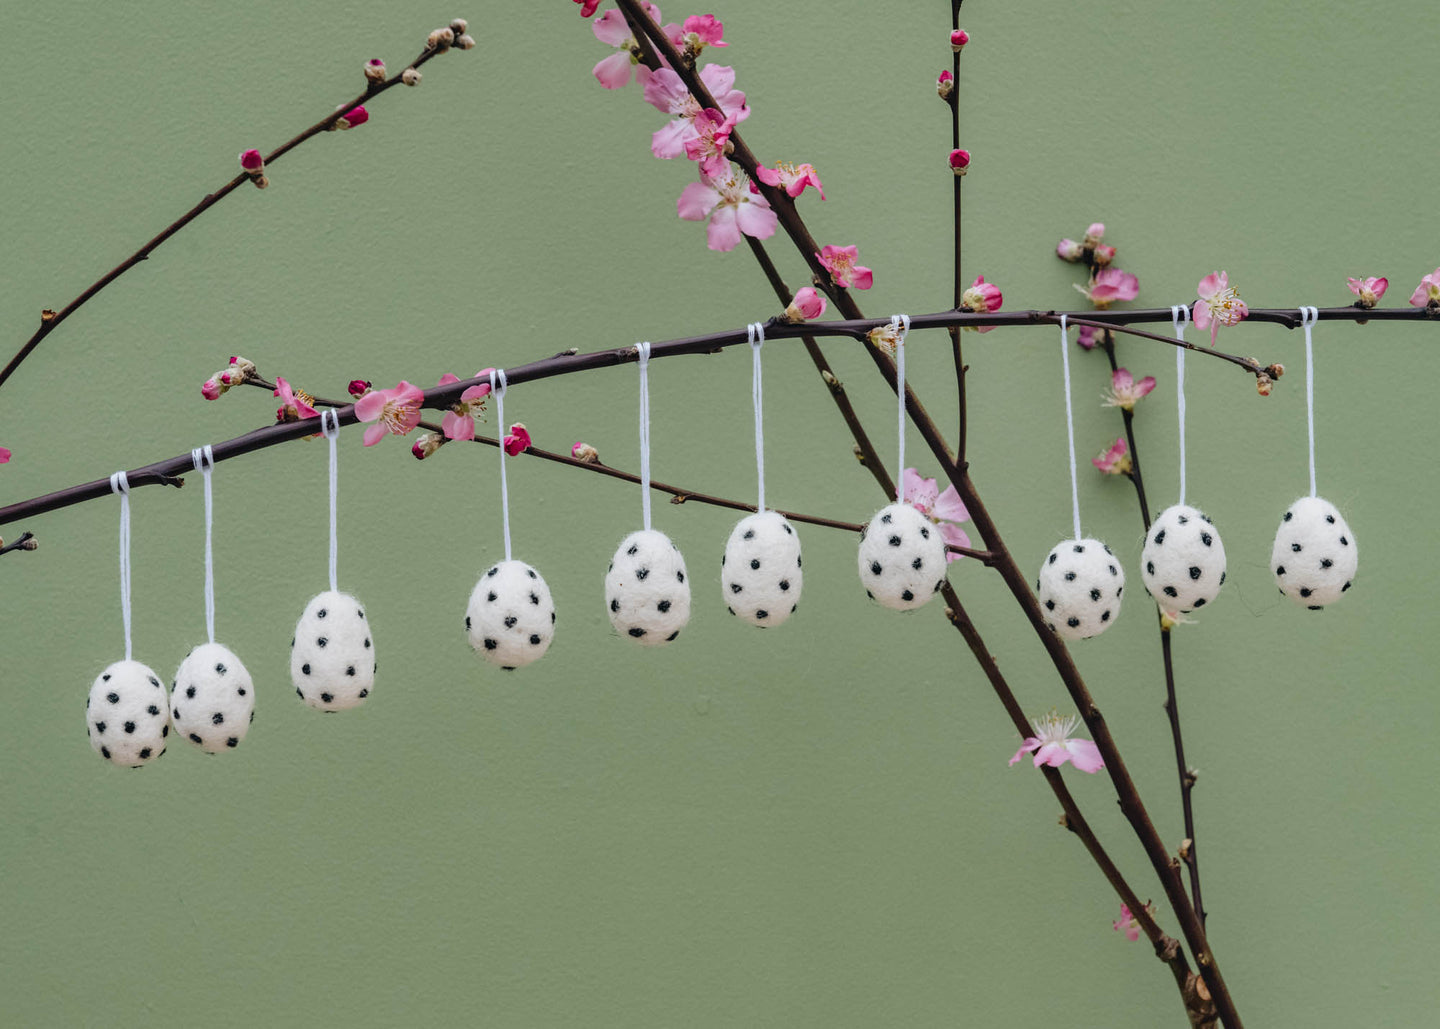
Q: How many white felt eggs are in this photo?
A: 10